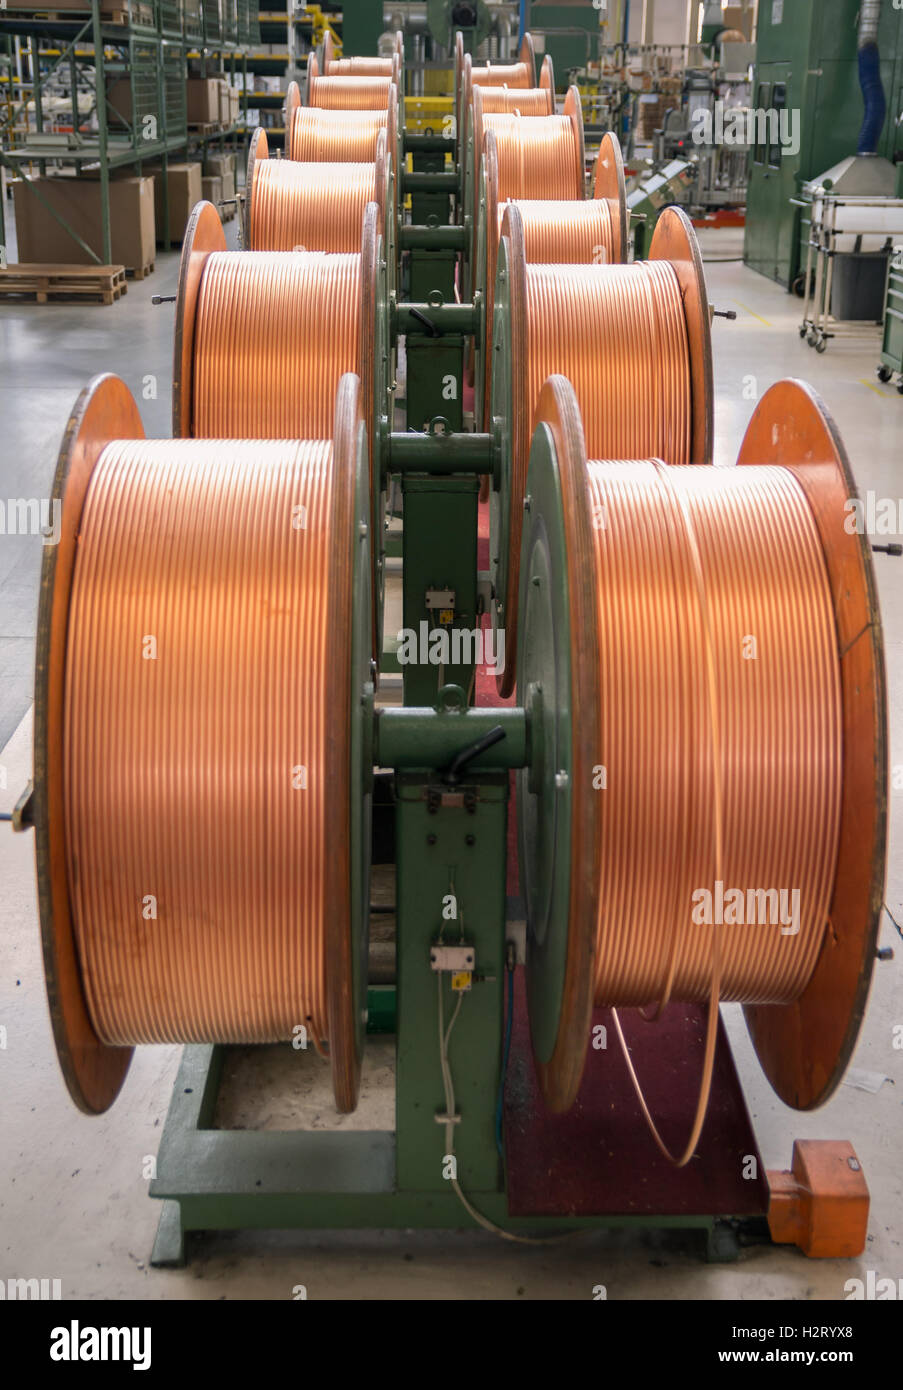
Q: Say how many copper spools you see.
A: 12